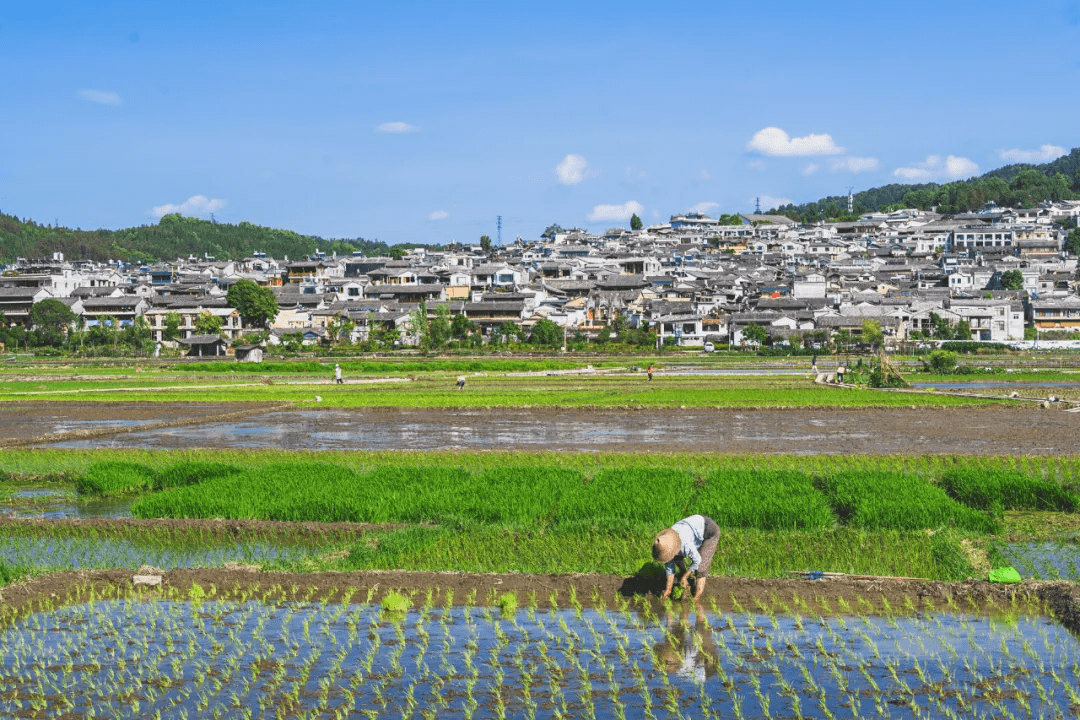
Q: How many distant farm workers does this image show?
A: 5